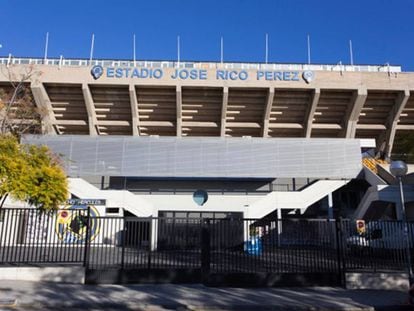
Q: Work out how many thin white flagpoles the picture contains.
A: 8